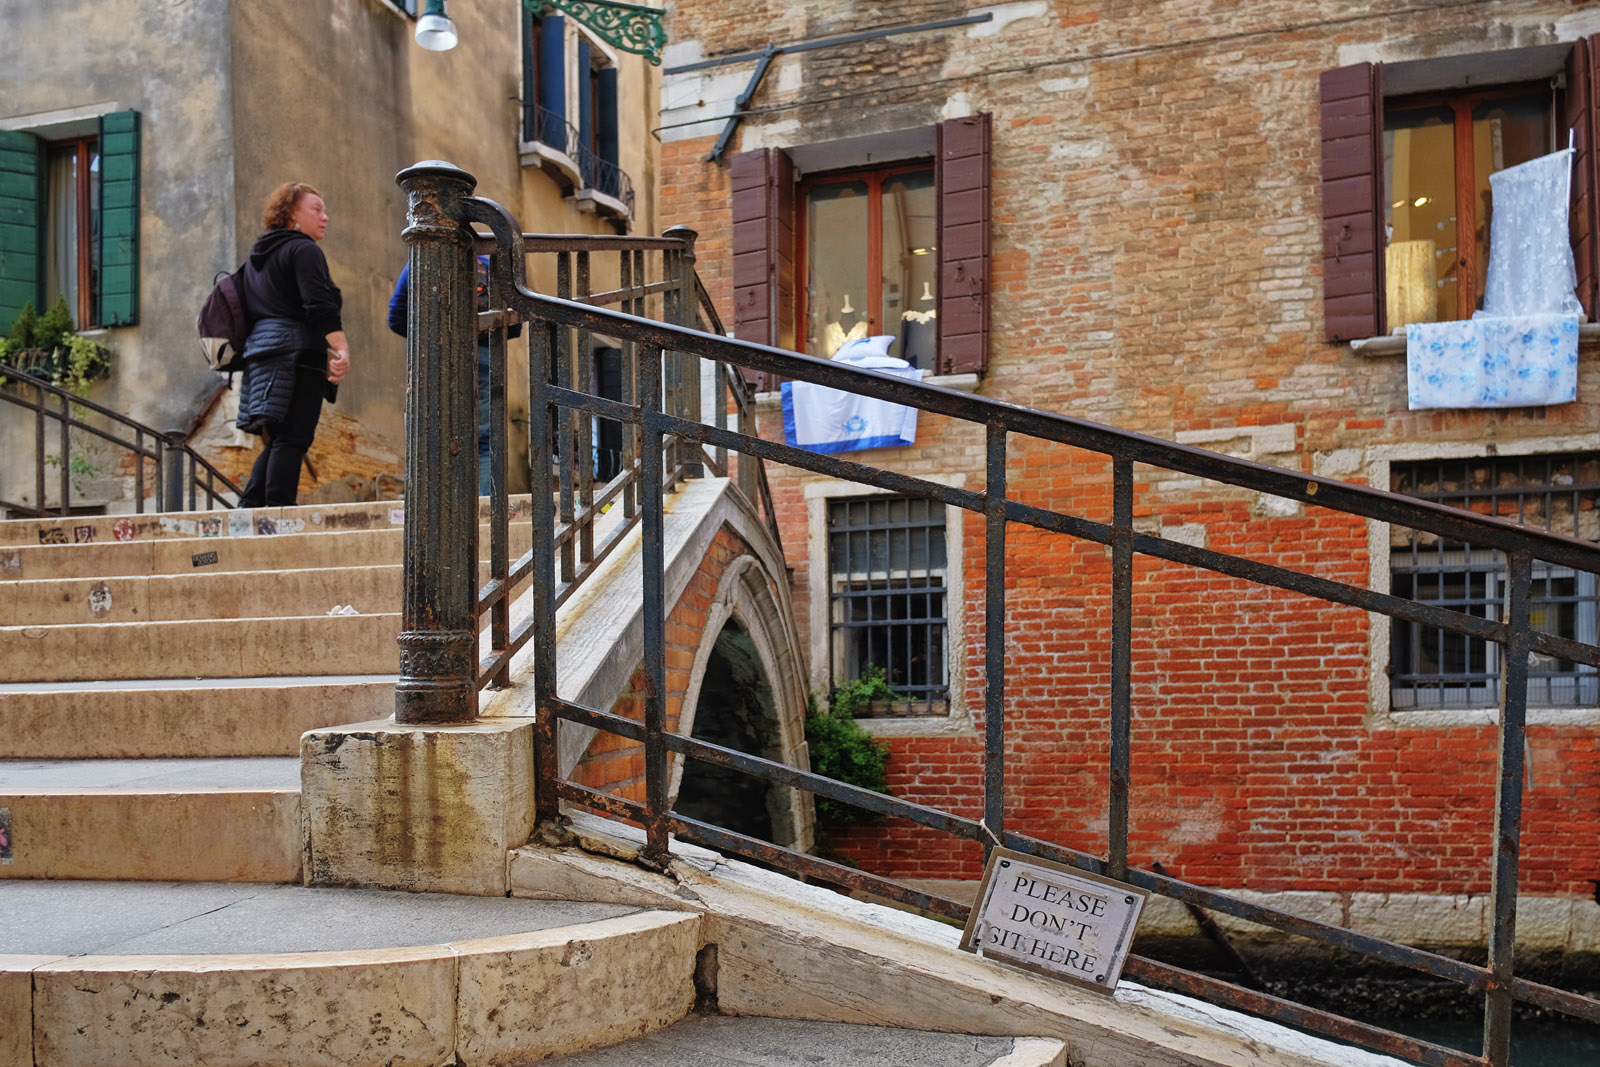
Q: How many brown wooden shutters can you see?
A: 4